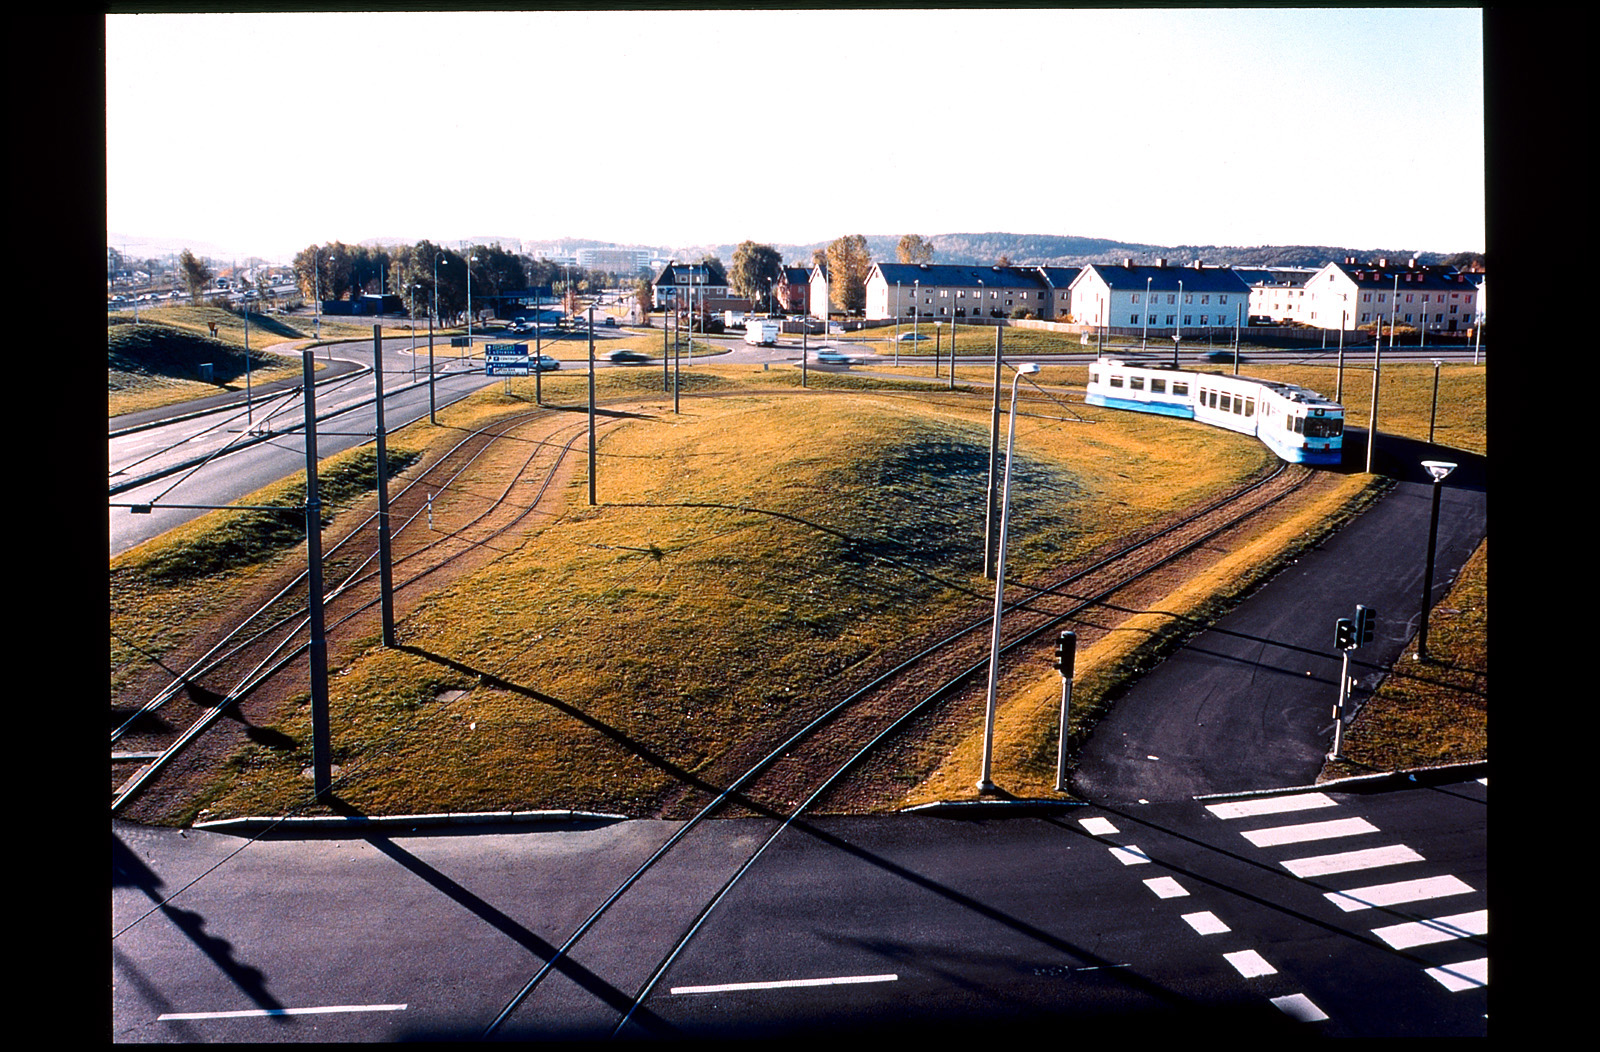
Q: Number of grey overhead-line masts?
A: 14